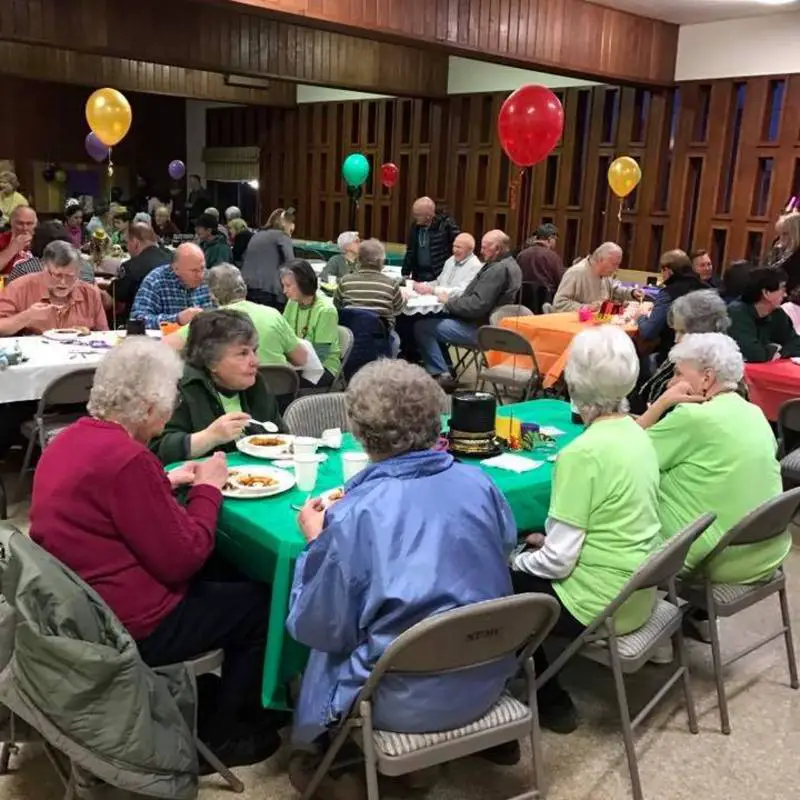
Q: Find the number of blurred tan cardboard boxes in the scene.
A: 0